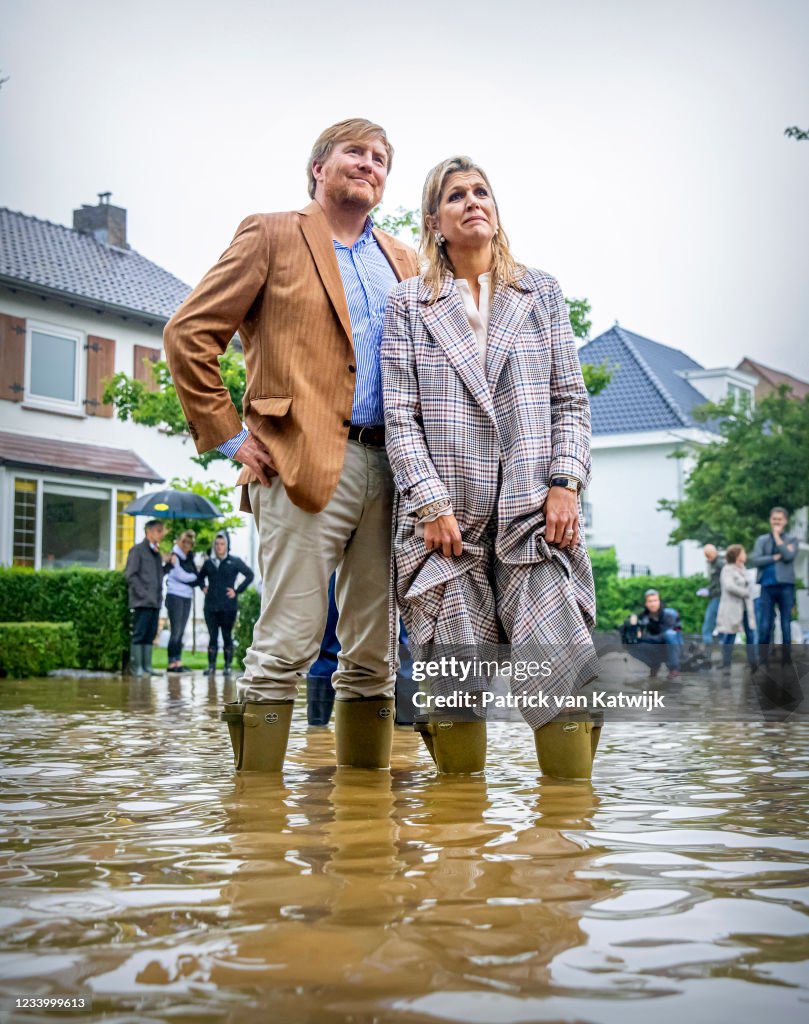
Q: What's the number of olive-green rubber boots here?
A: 4